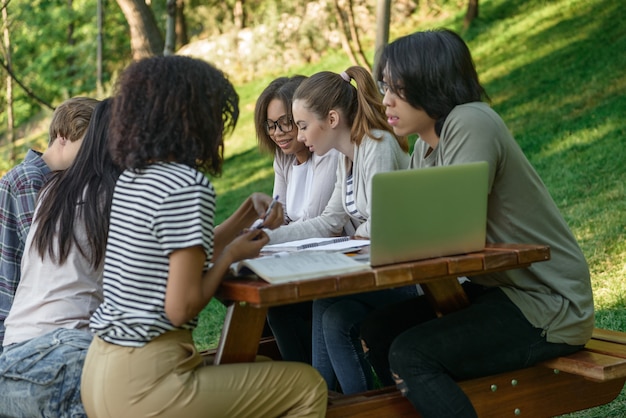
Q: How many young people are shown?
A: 6